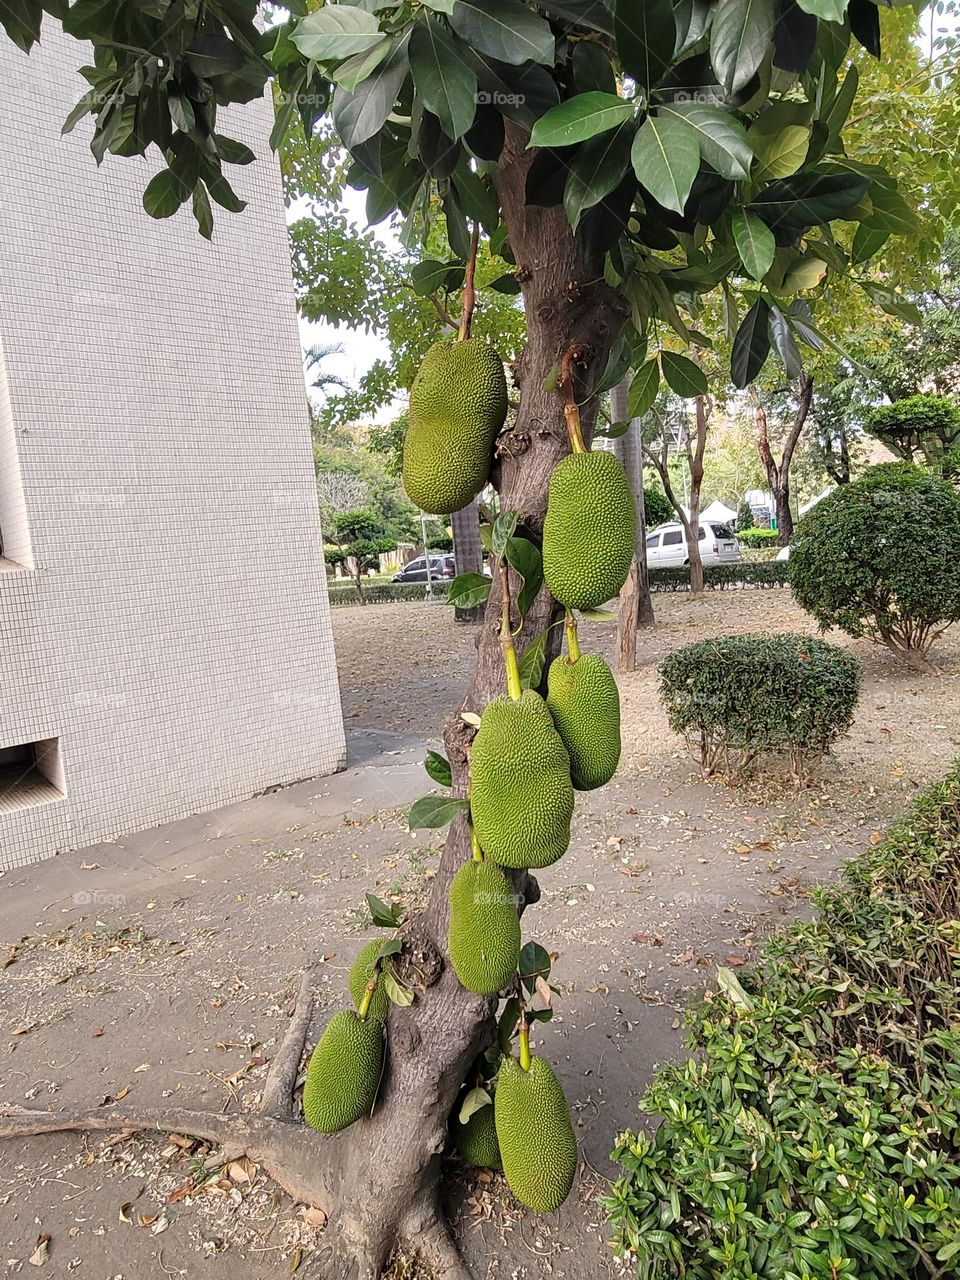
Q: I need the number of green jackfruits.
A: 9